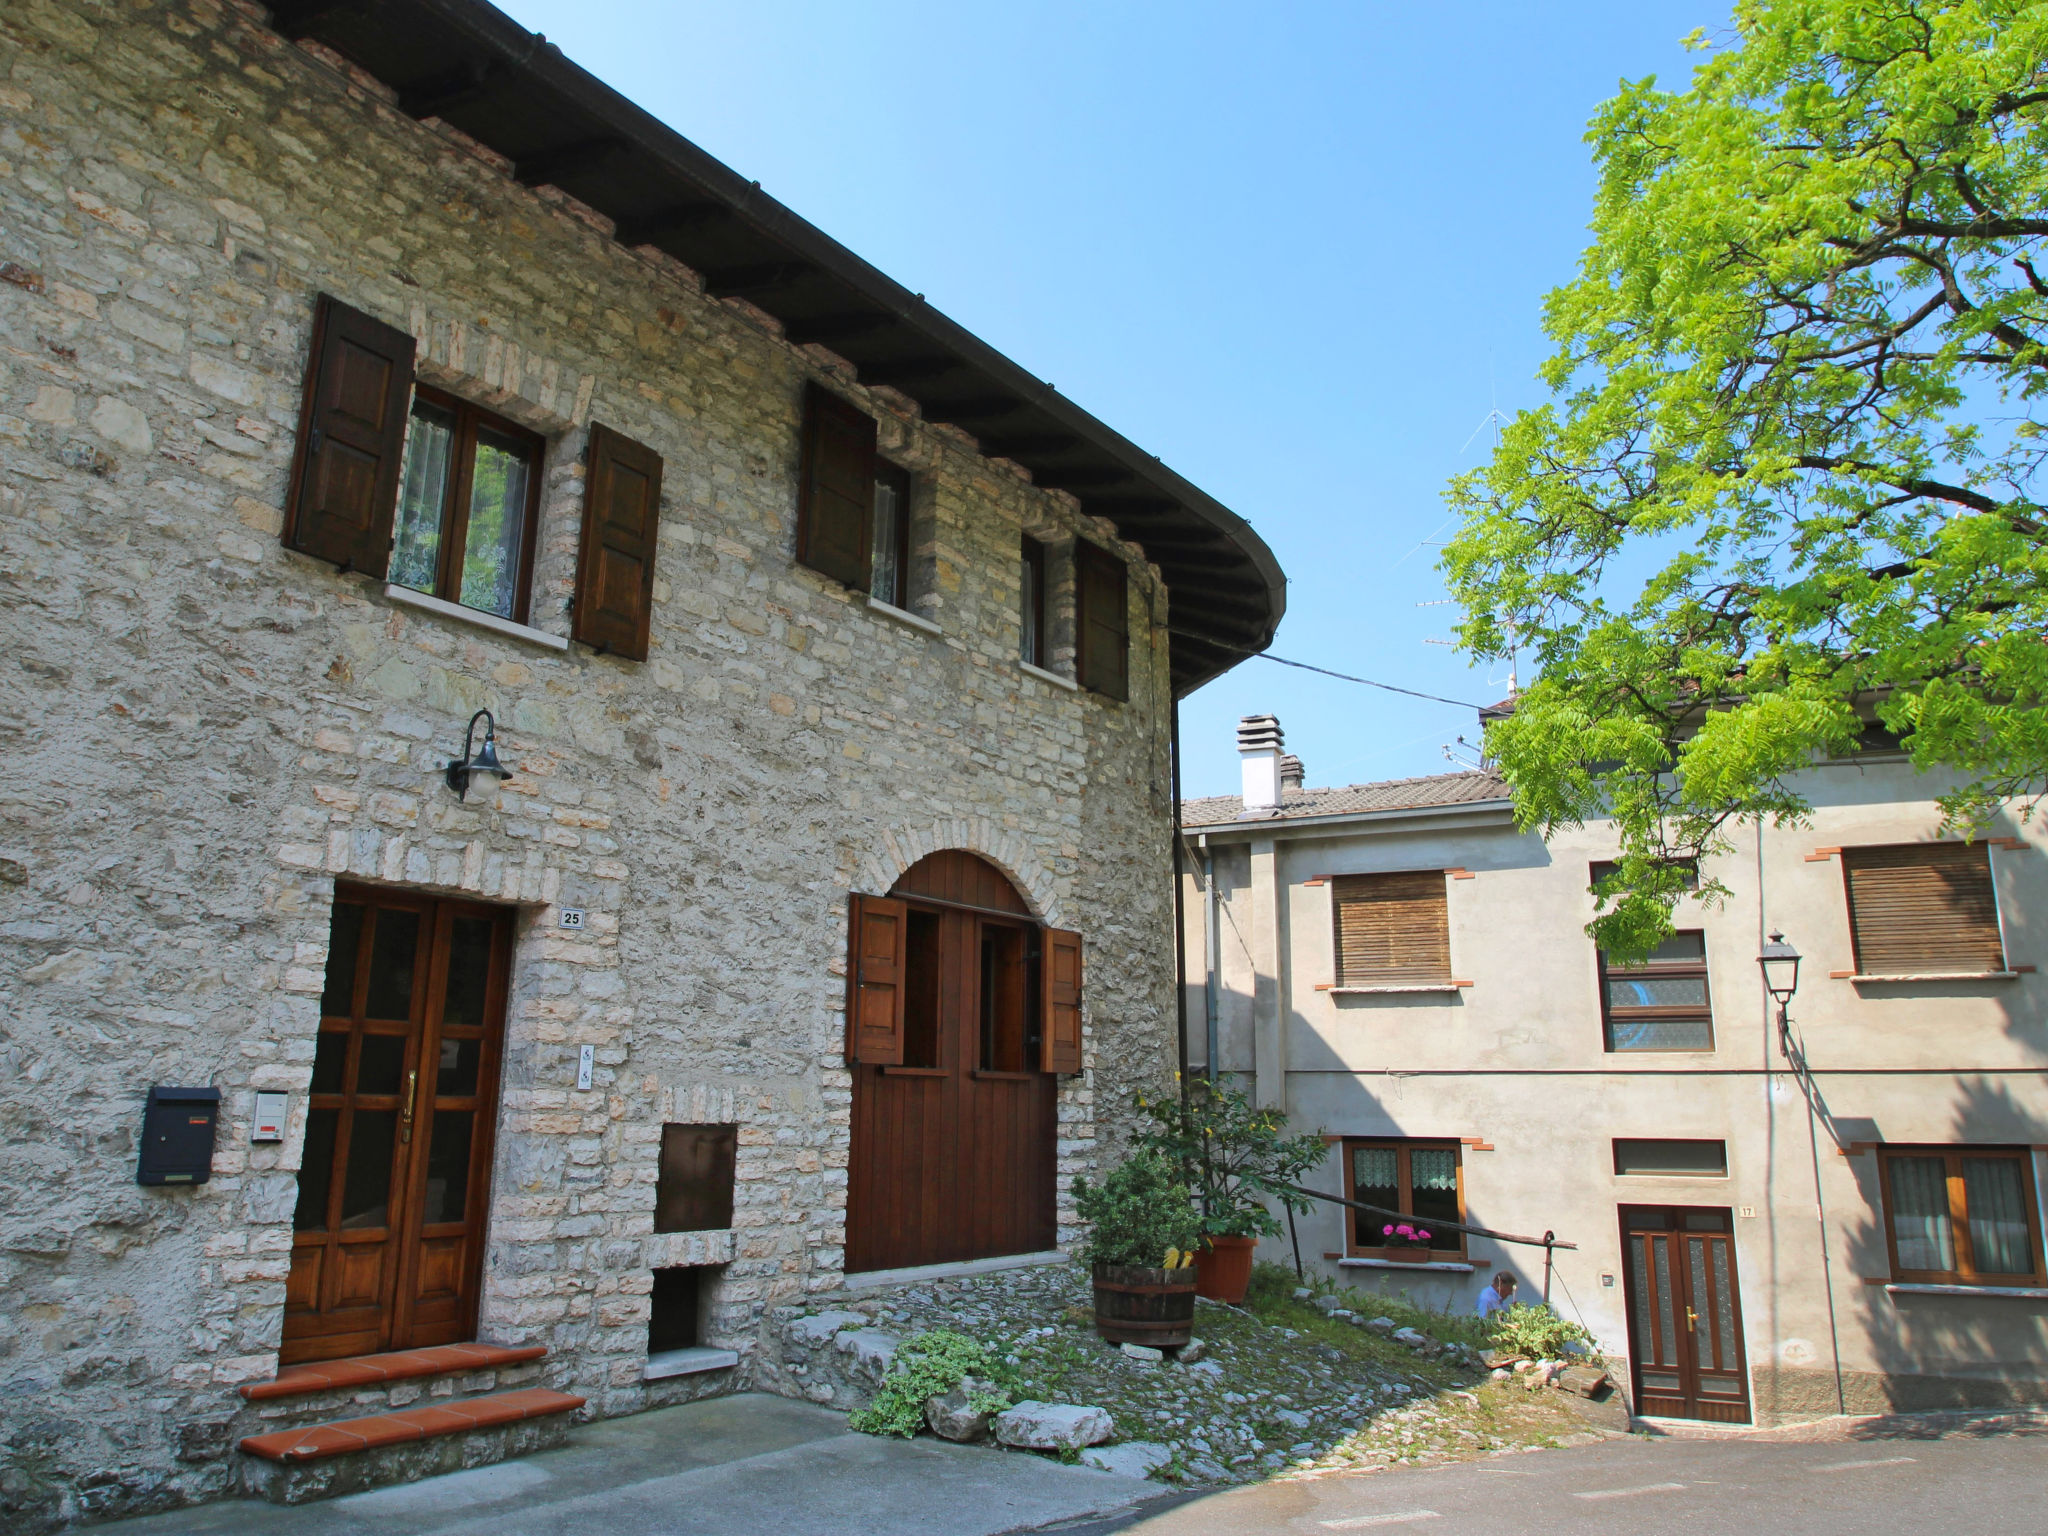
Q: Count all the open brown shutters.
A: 6